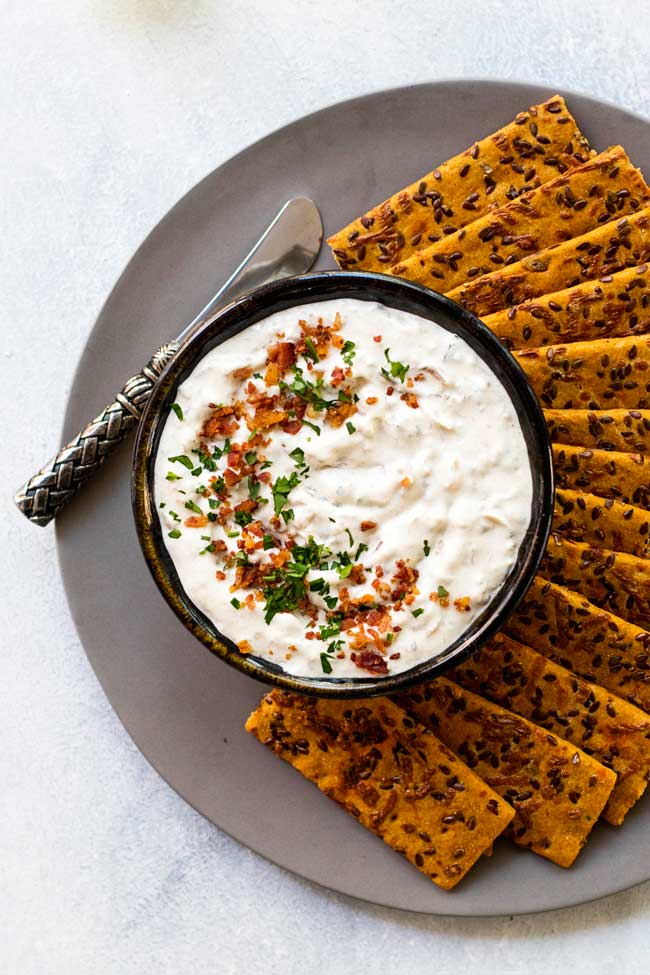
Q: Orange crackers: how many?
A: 13